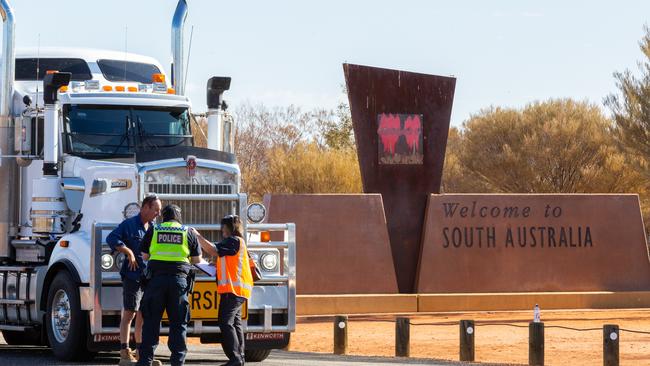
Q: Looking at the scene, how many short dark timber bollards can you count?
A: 5